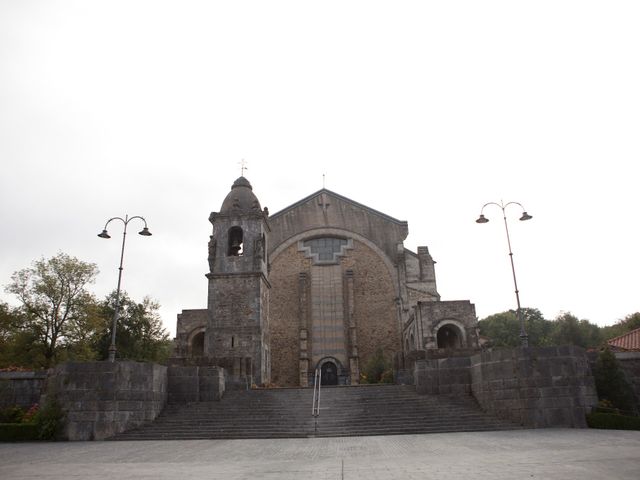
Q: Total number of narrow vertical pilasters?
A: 2